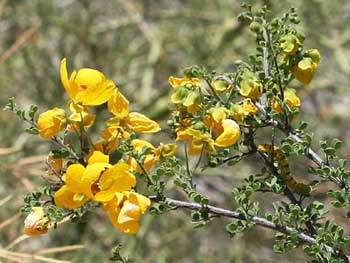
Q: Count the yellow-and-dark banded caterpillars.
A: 1